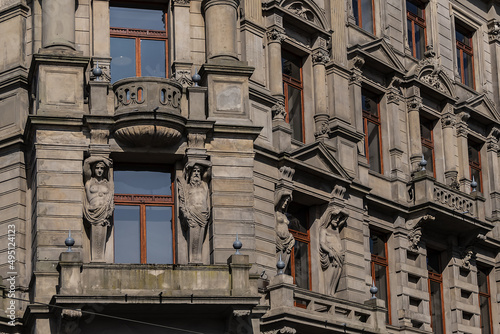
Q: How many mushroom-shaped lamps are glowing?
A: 0